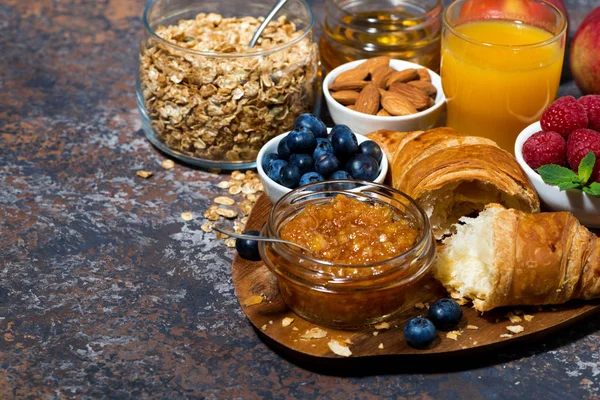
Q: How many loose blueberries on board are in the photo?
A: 3